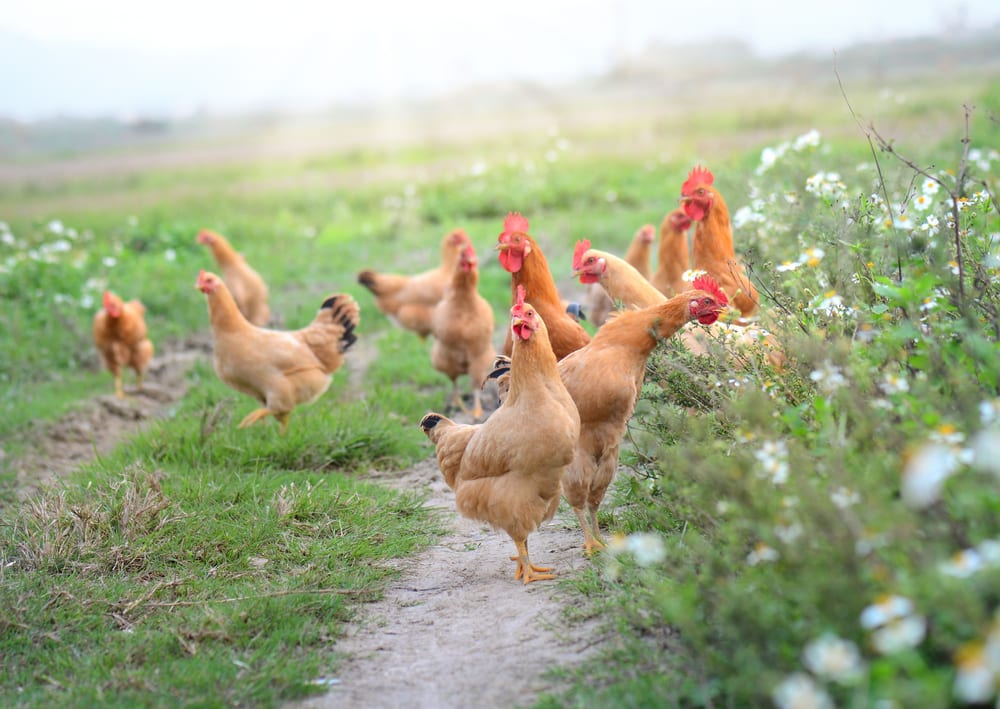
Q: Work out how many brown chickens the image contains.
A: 12